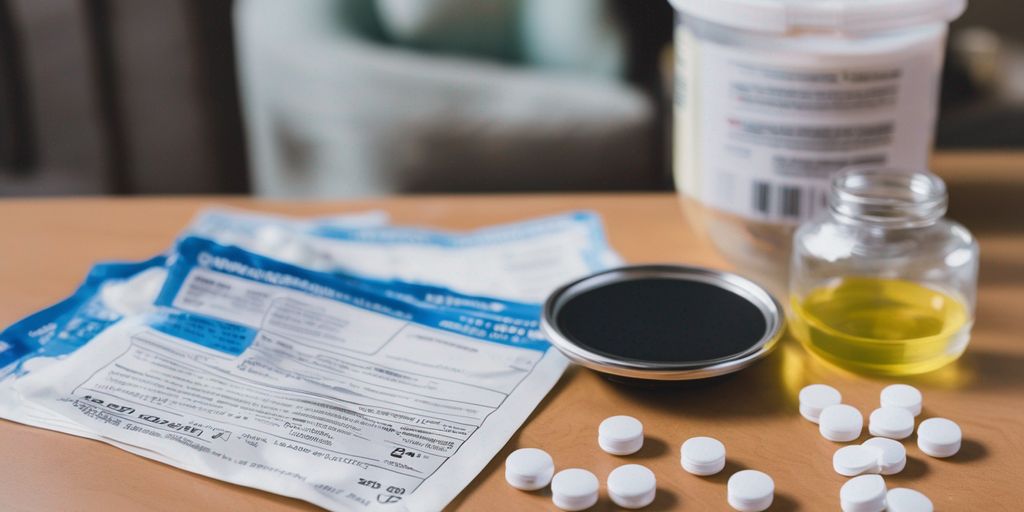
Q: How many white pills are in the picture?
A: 15